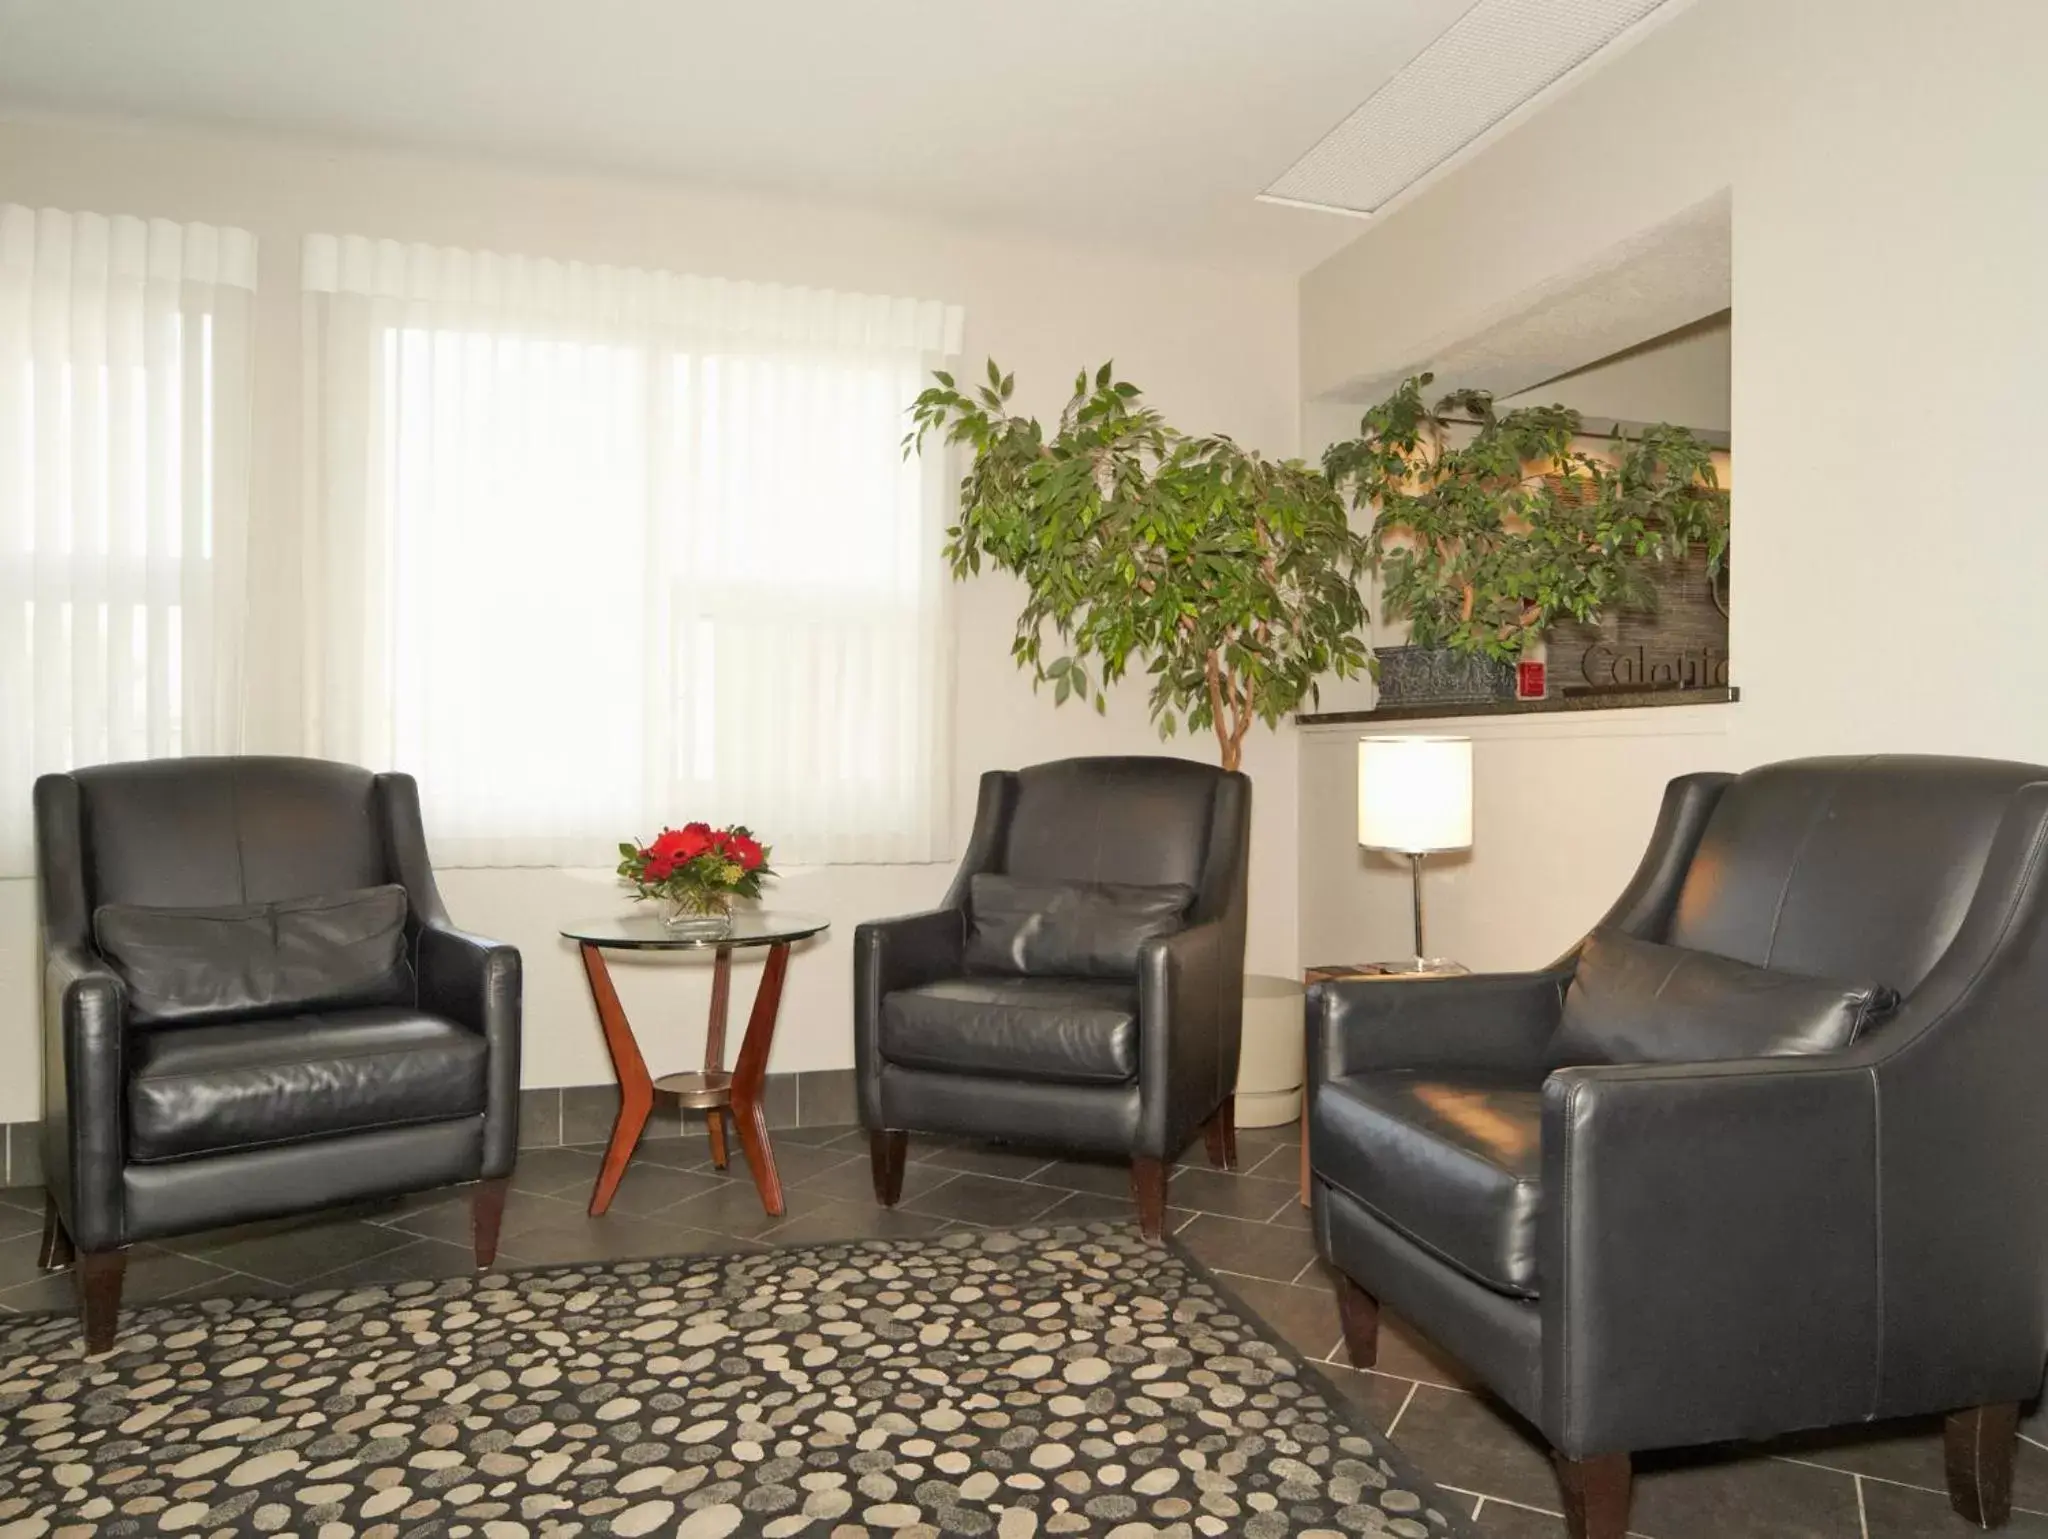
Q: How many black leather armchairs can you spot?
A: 3